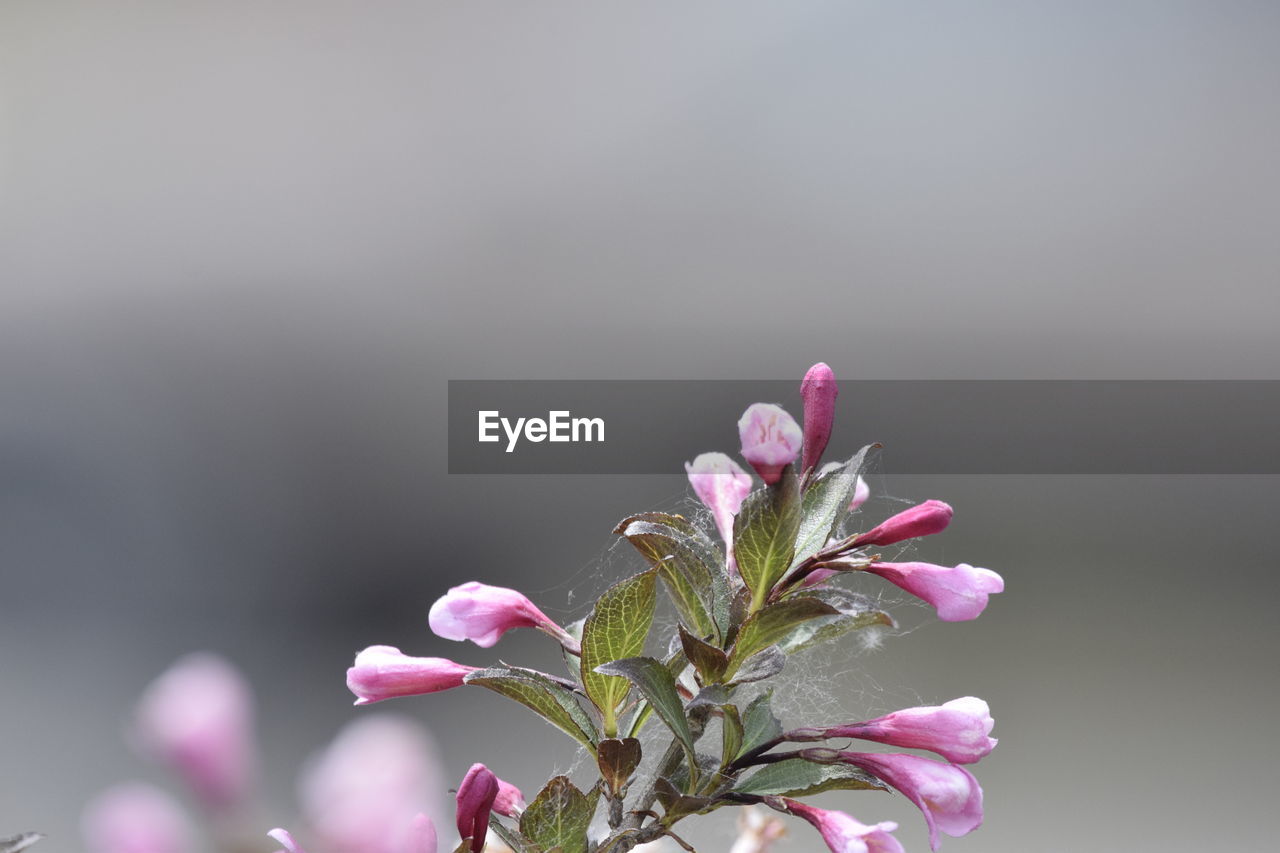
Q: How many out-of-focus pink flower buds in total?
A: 3